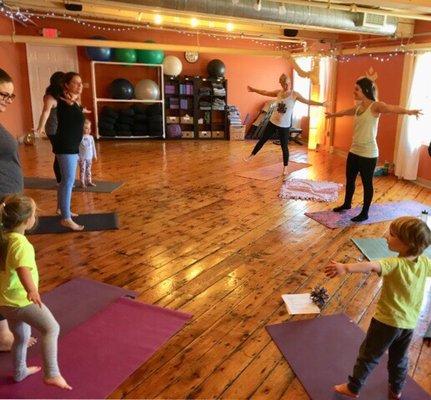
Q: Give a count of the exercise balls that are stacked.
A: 7